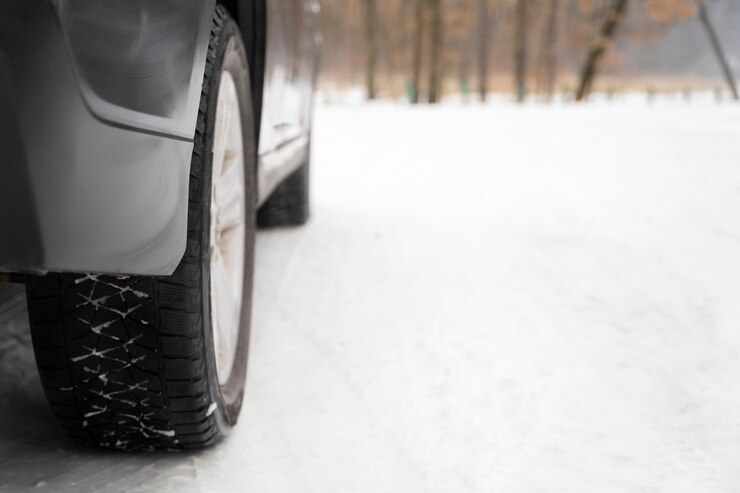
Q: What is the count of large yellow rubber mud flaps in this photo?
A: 0